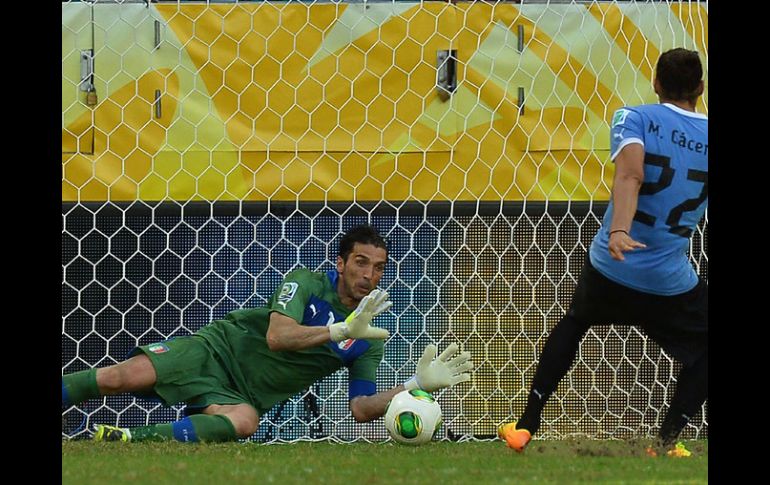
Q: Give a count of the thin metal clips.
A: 4